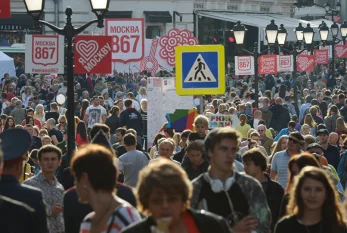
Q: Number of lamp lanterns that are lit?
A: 9